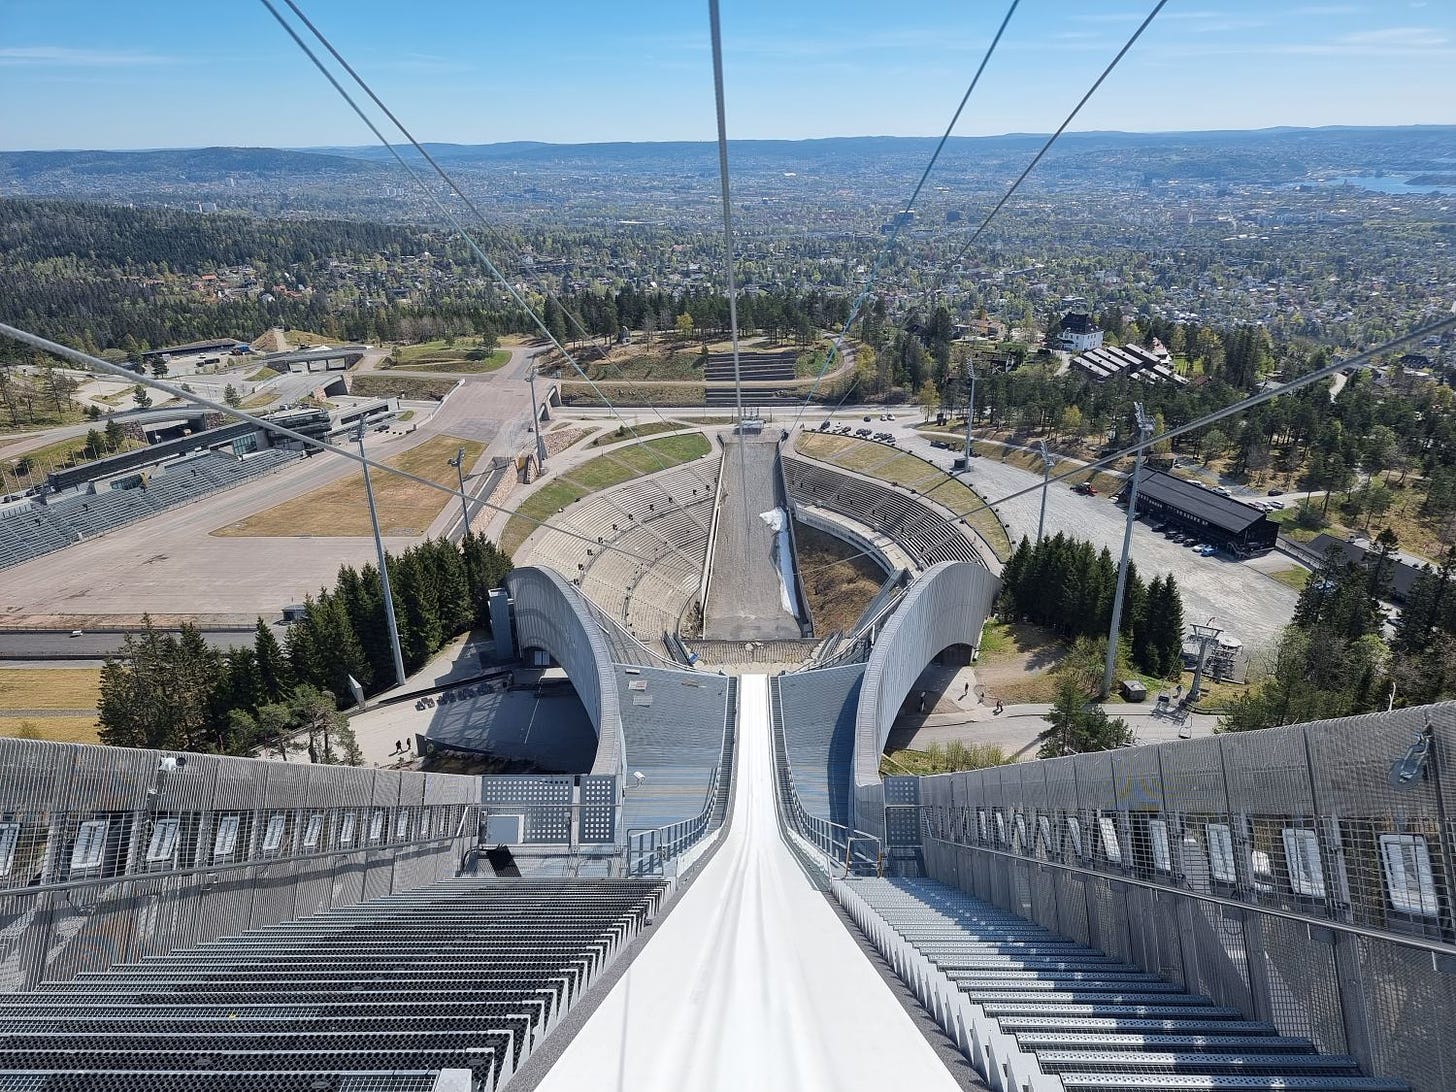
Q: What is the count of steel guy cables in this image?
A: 7